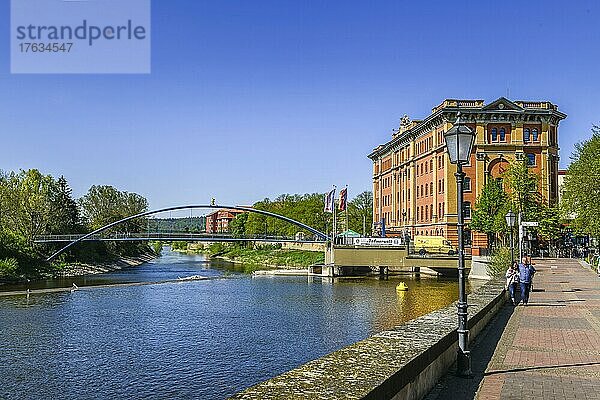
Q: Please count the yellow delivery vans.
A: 1